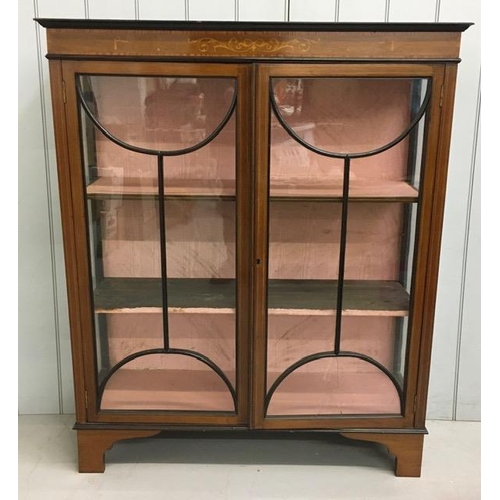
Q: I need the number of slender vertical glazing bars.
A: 2